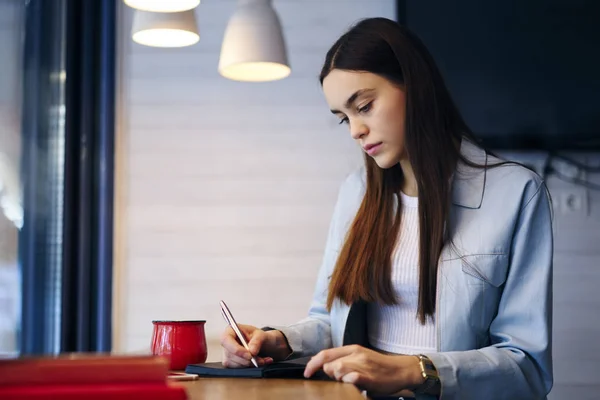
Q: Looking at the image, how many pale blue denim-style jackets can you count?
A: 1